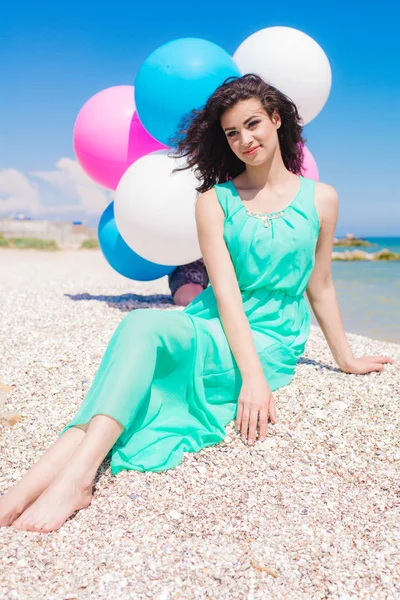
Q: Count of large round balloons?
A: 6